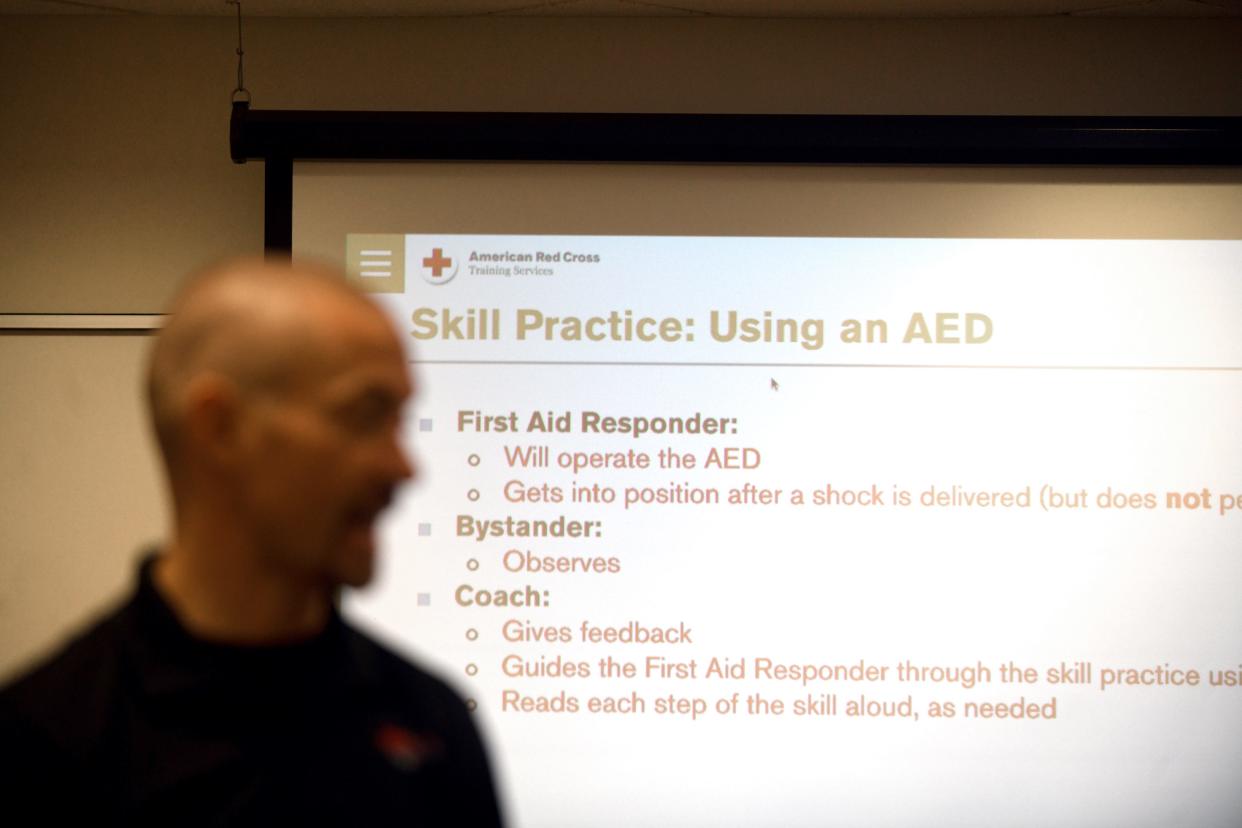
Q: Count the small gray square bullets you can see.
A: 3